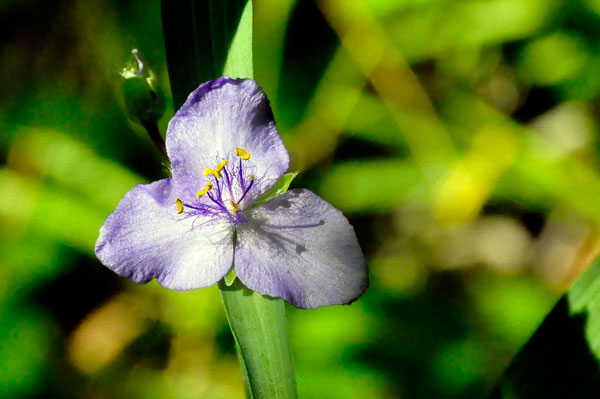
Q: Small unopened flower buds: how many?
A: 1